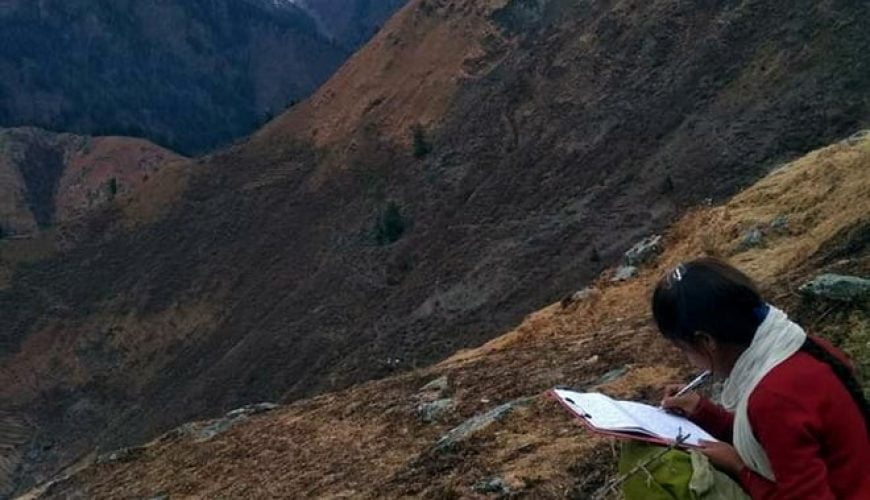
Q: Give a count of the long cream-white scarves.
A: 1